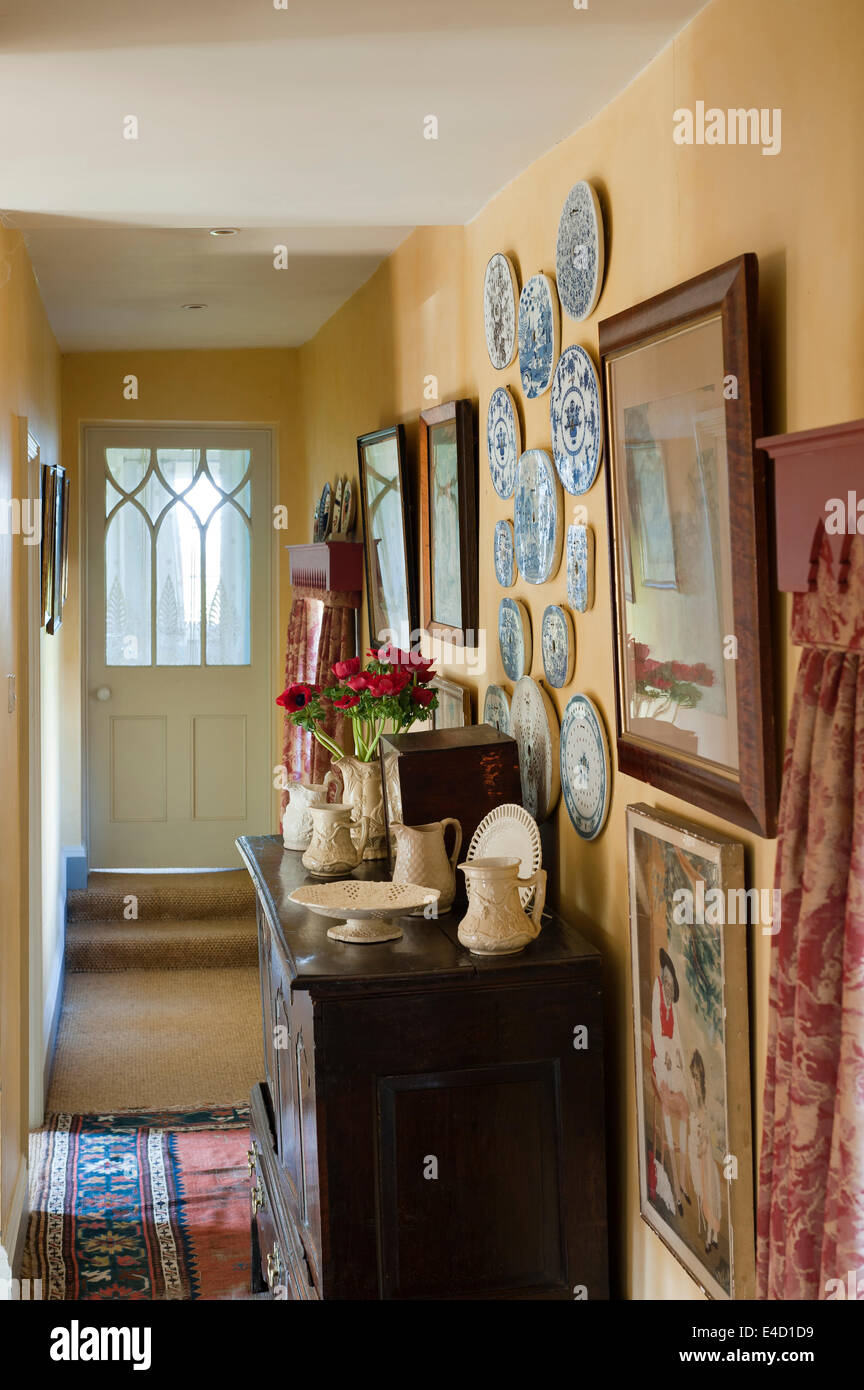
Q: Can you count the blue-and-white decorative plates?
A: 13